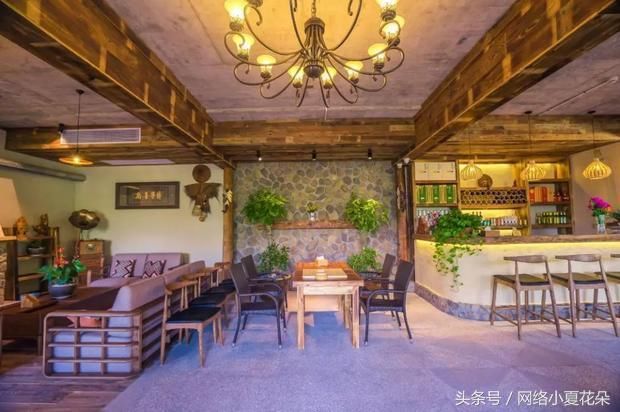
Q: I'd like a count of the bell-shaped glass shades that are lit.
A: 9